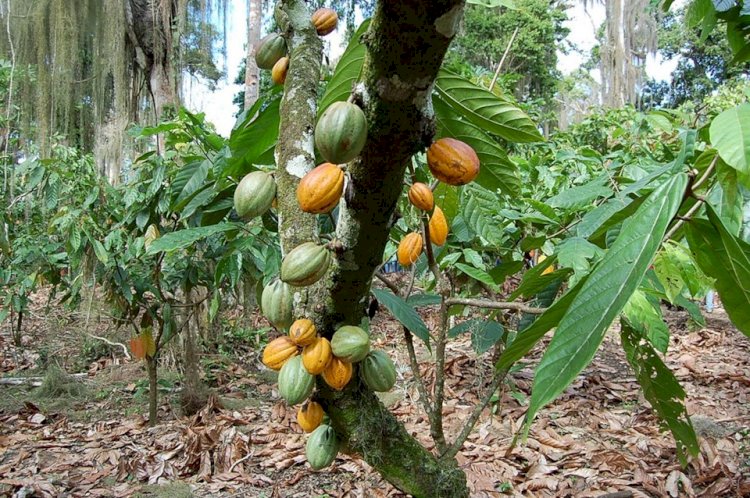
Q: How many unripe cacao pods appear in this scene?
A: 9